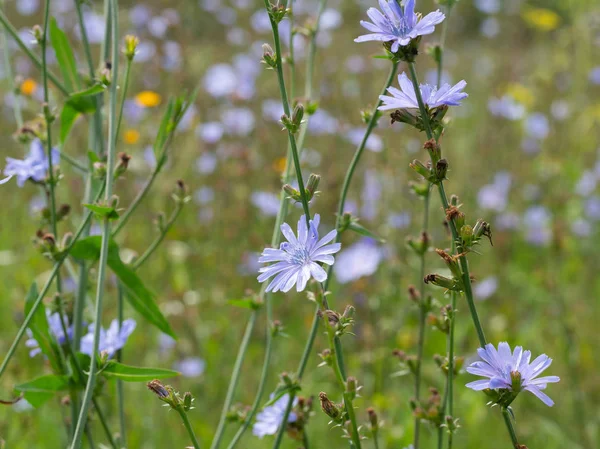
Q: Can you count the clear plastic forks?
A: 0